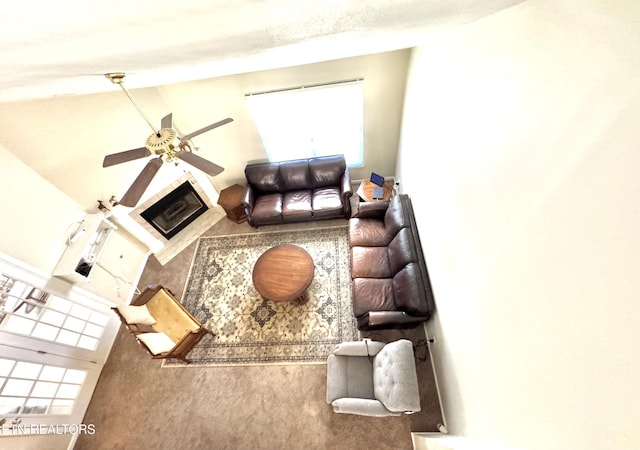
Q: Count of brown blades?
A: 5